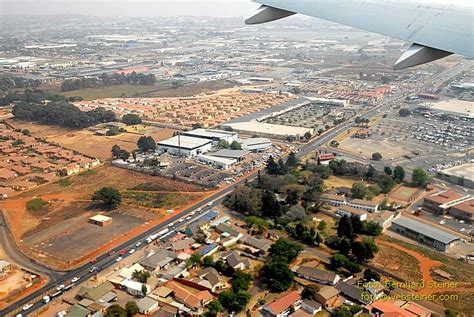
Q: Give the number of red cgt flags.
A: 0